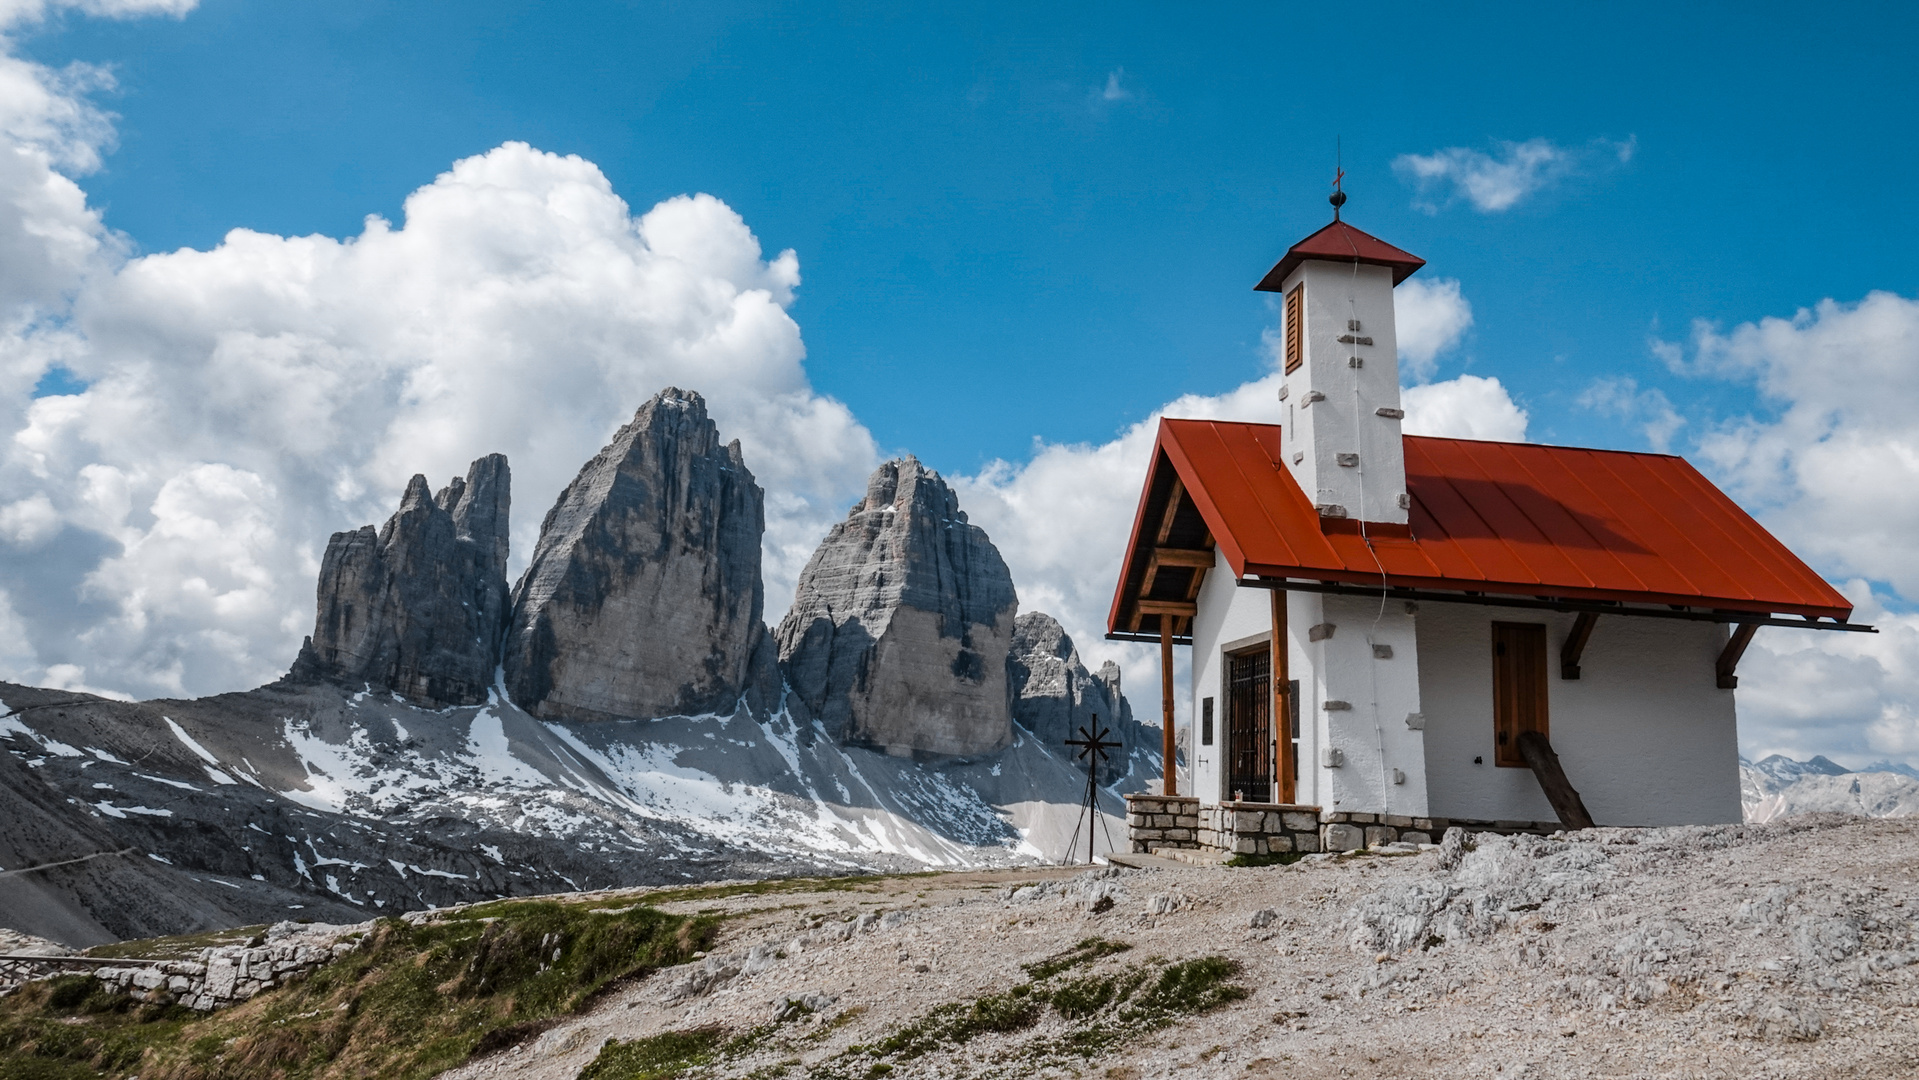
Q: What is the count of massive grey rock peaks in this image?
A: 3